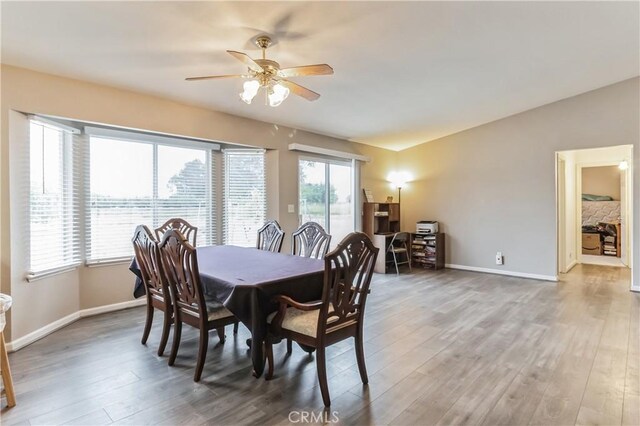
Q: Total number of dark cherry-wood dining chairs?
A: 6